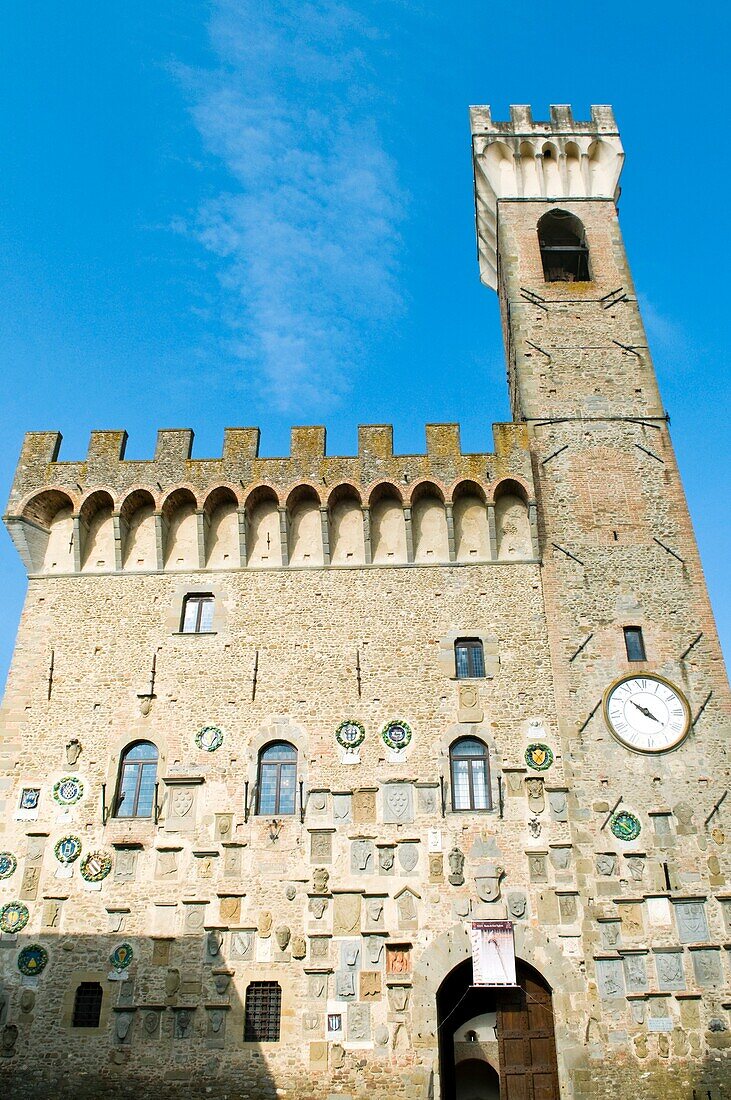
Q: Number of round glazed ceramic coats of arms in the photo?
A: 12